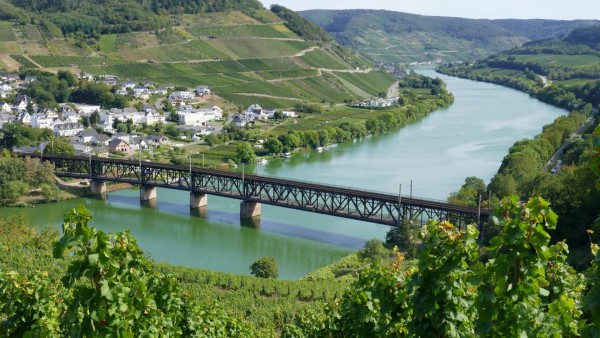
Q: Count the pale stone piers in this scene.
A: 4